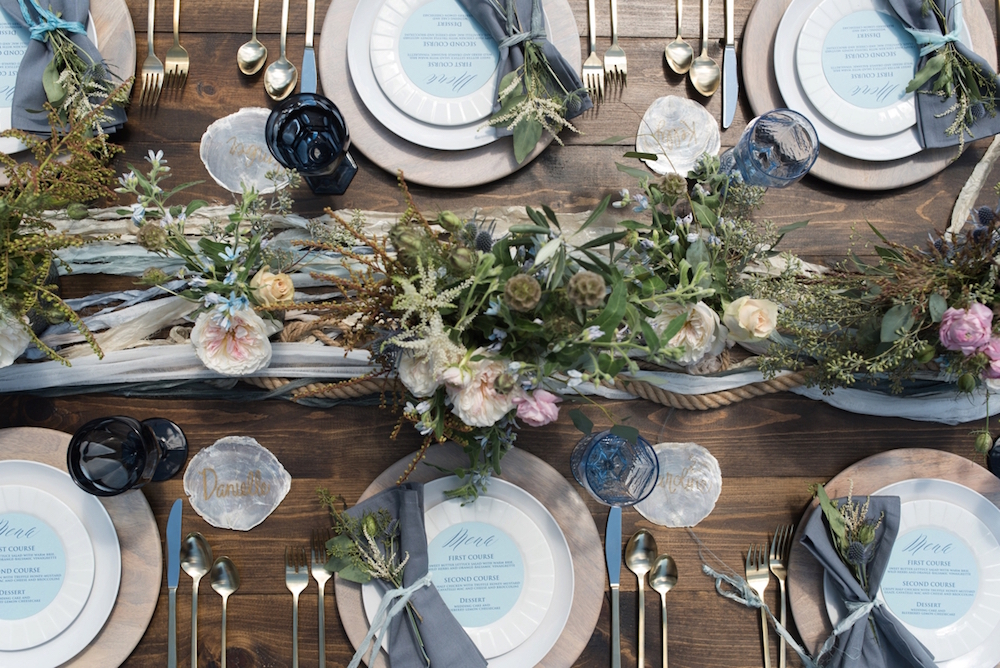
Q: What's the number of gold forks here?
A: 8